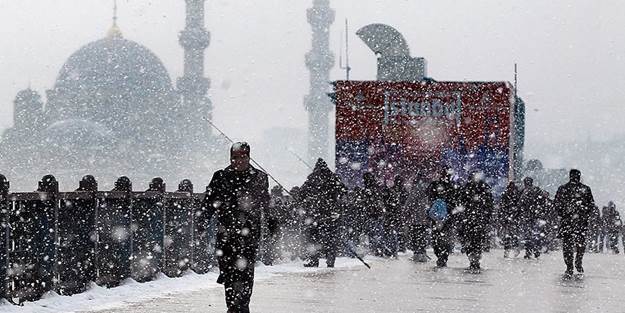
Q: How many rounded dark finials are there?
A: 6